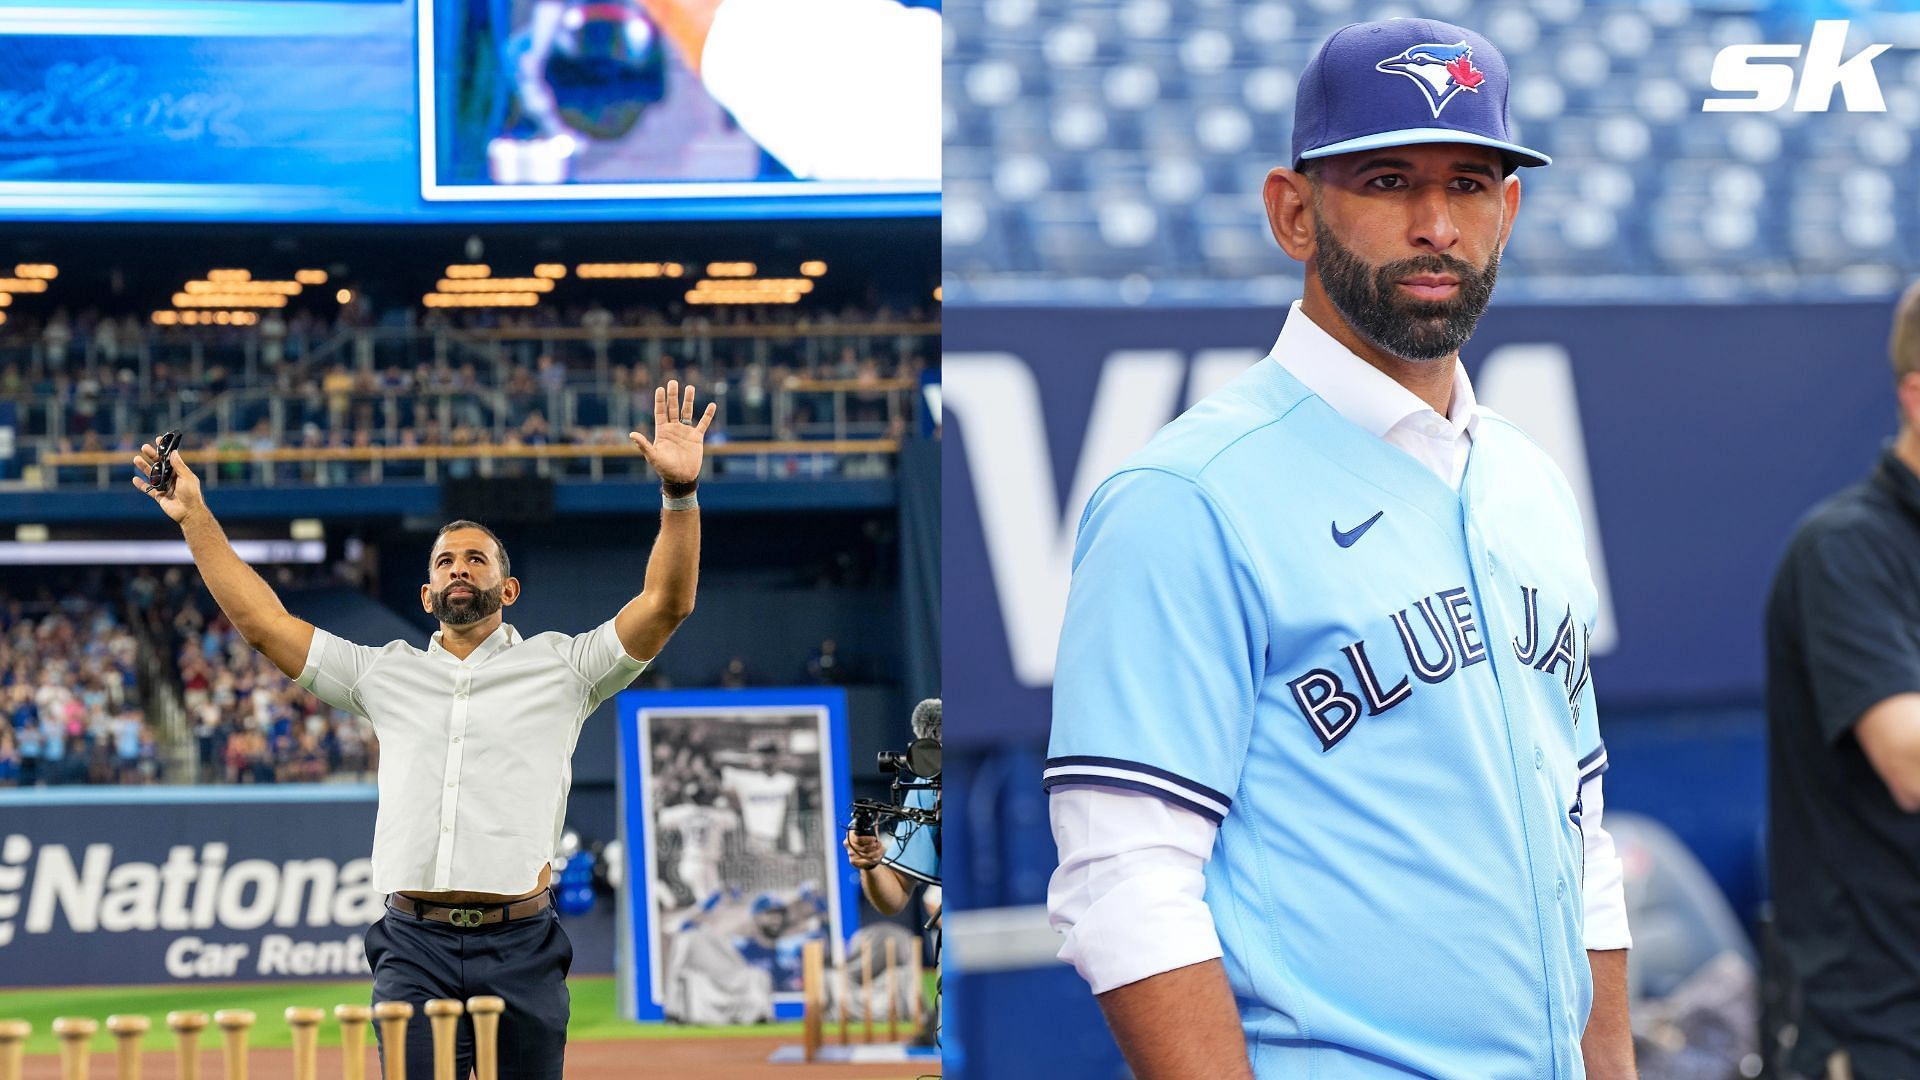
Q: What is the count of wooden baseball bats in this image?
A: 10